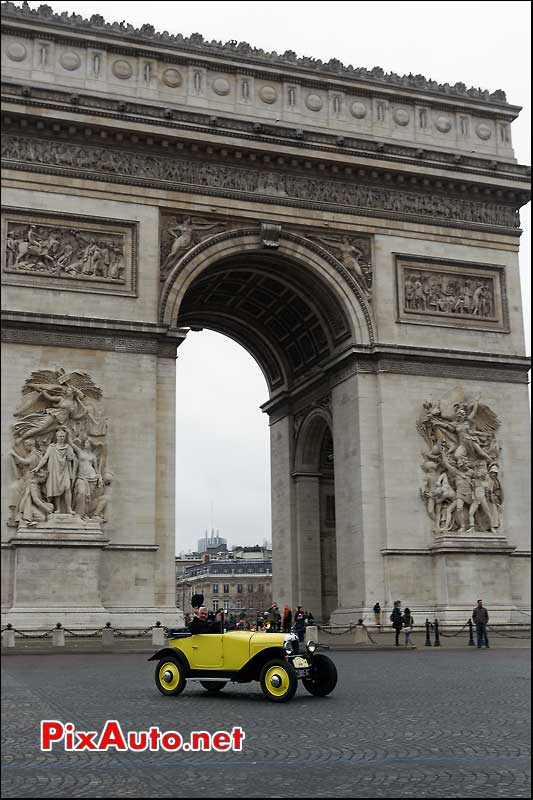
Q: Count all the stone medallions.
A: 11